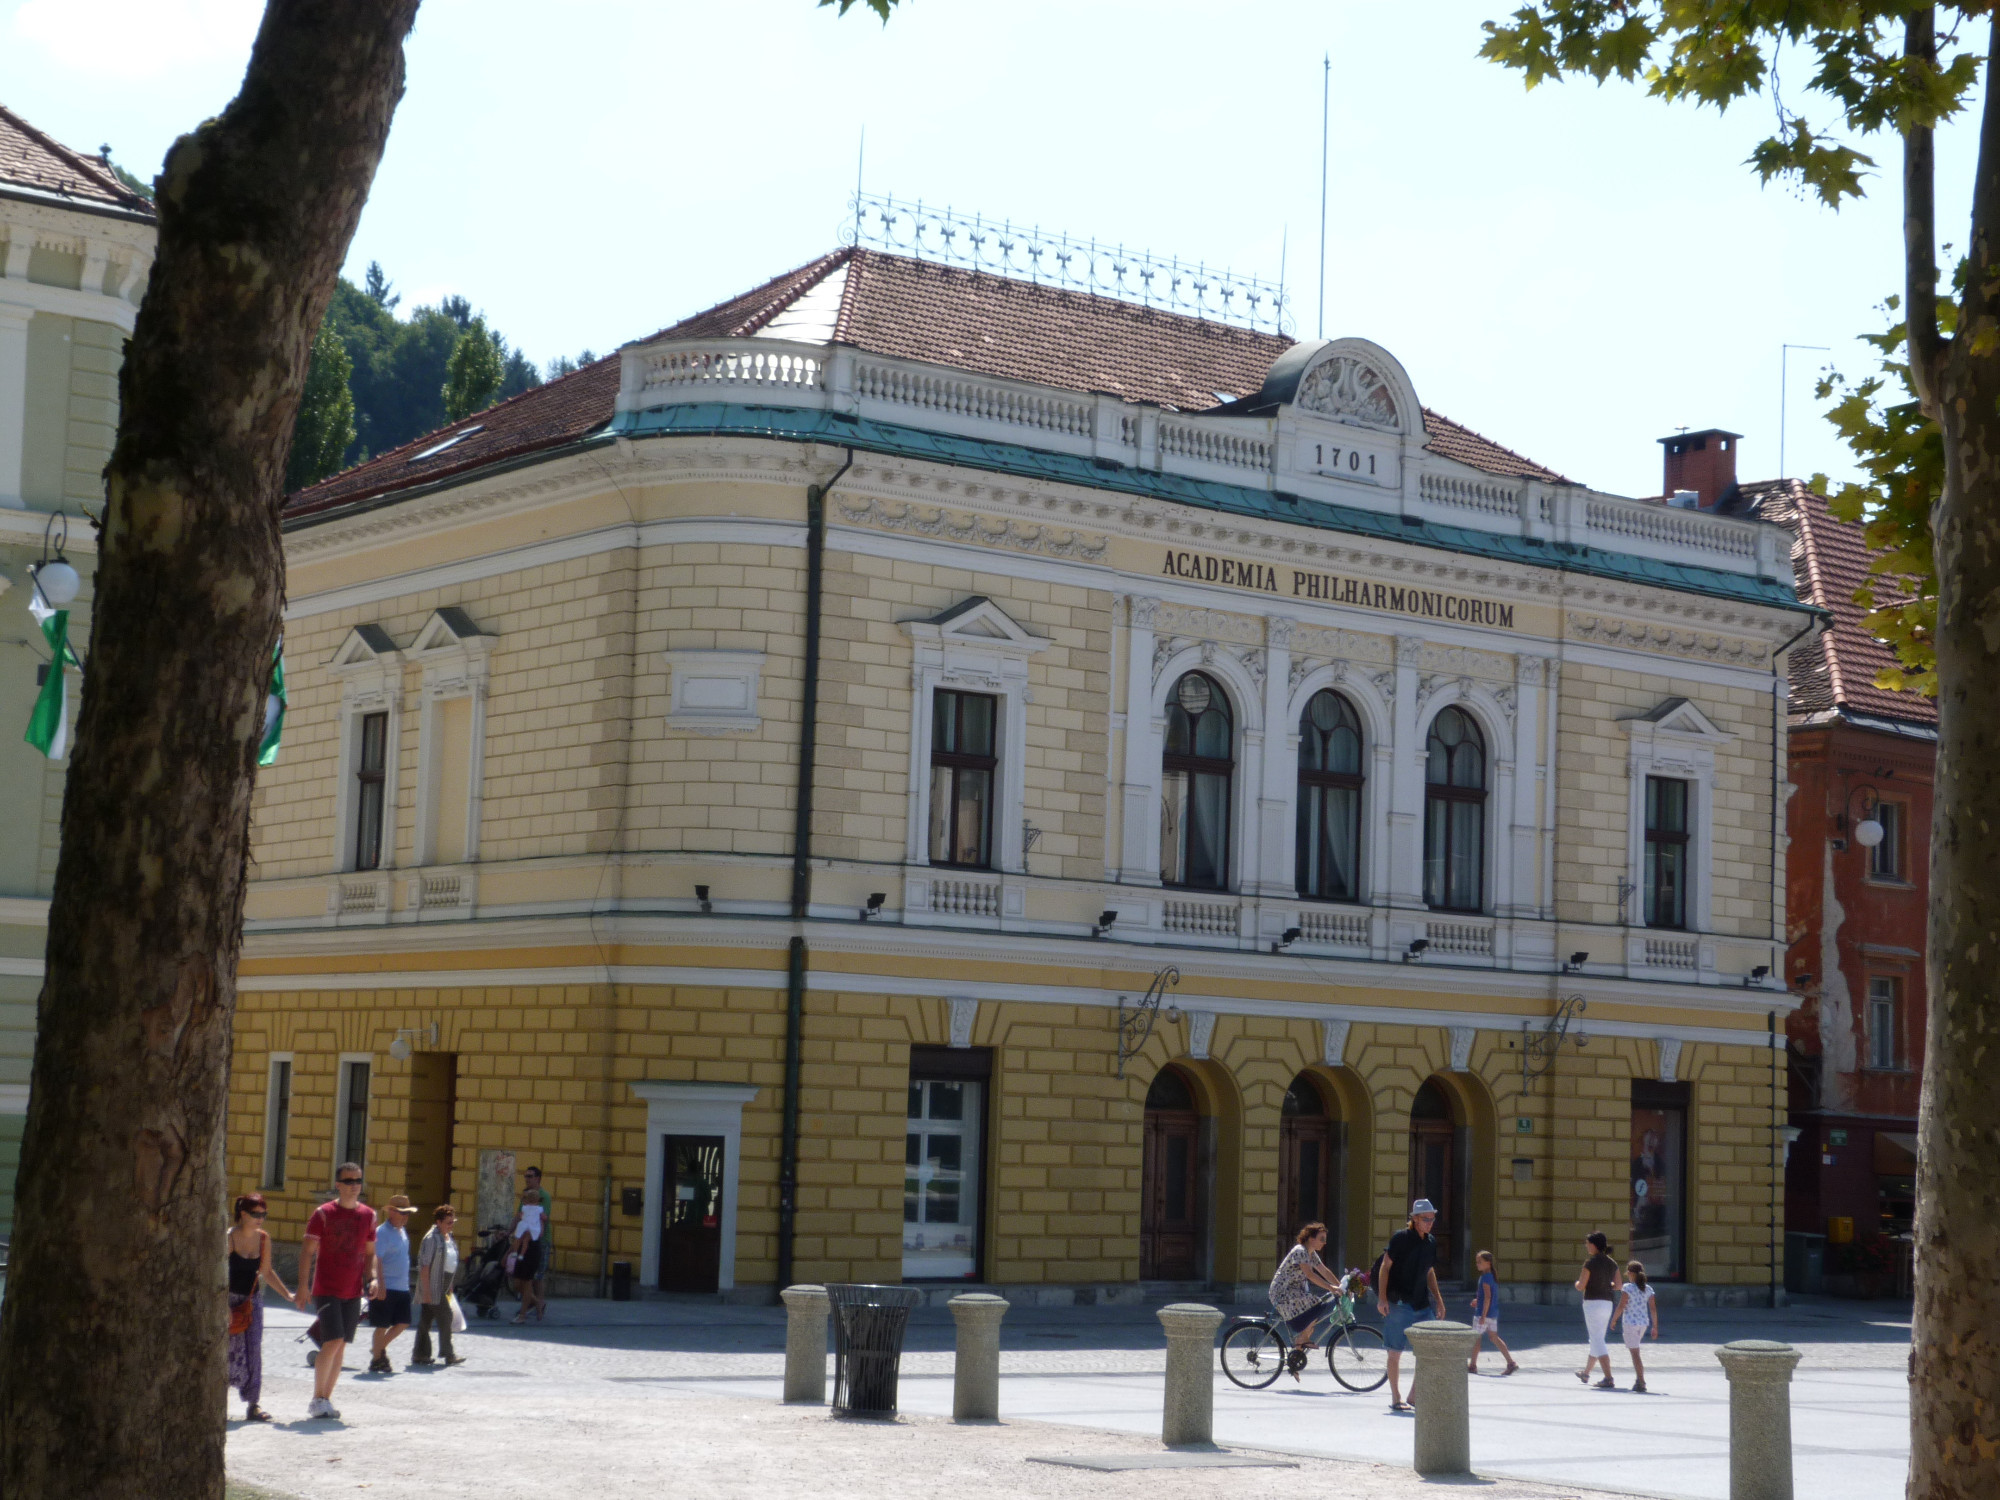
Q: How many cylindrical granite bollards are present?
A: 5